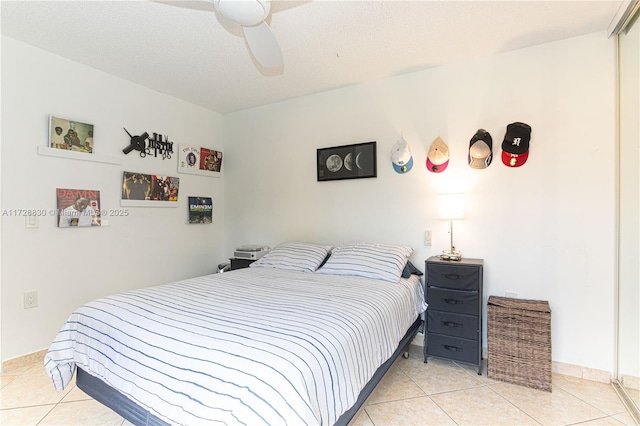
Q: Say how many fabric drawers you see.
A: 4